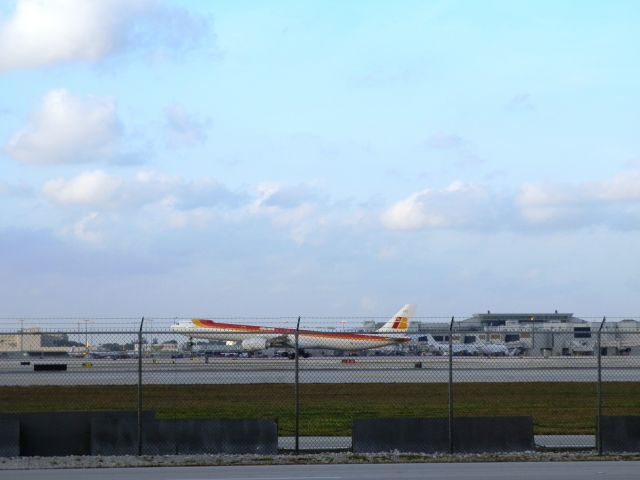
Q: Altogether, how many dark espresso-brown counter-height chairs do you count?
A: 0